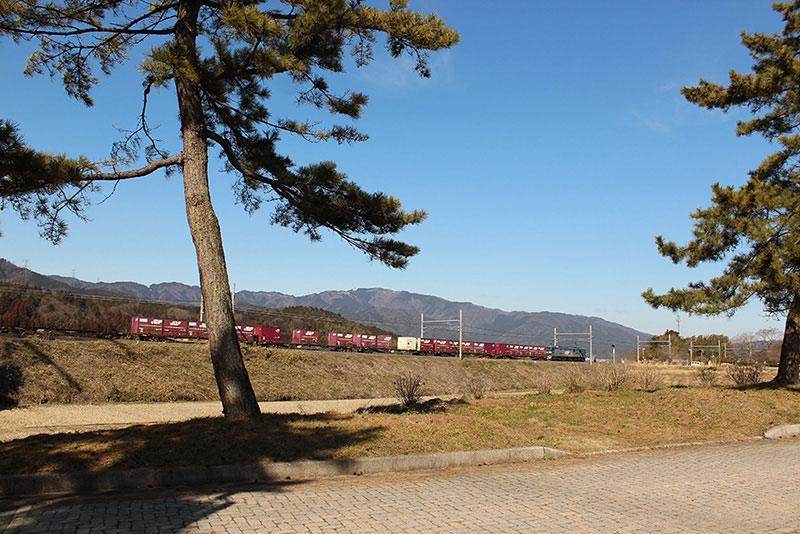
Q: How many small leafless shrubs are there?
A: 8